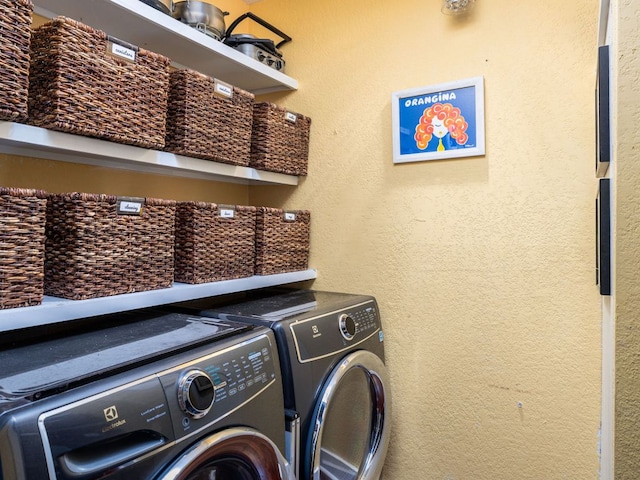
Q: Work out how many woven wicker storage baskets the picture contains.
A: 8